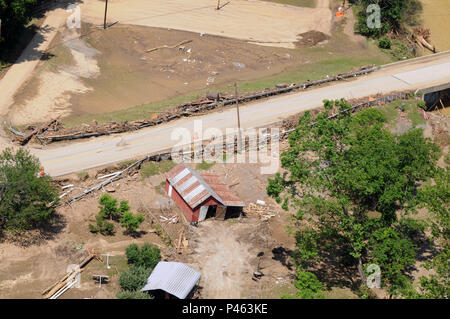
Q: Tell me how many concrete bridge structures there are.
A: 1